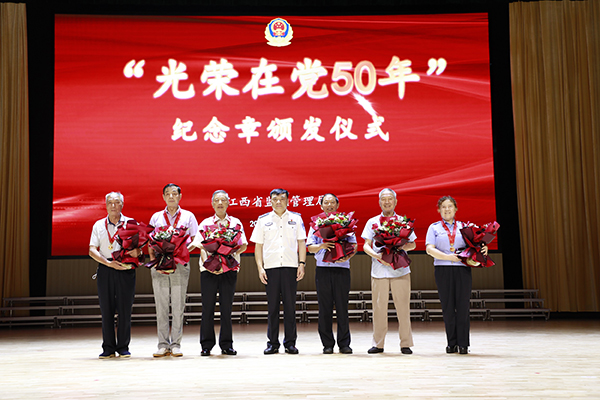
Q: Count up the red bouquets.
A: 6